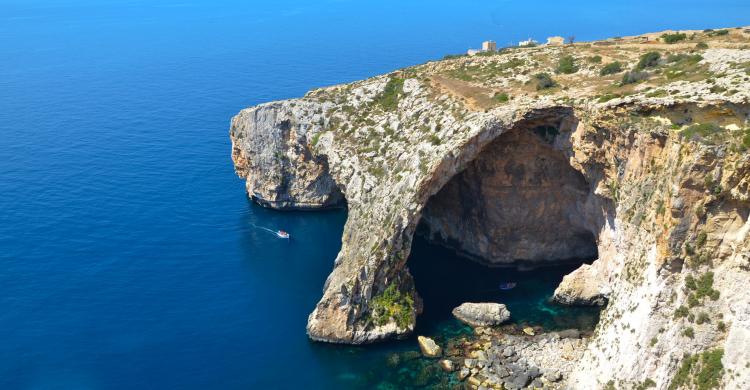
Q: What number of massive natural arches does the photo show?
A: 1